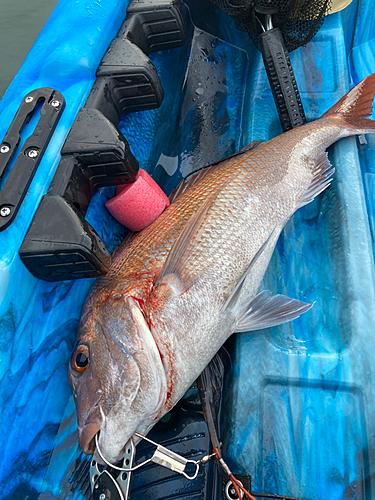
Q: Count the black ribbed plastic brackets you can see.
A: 4